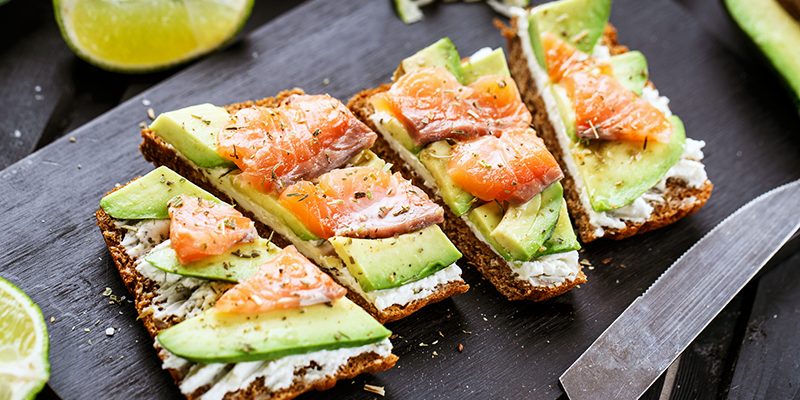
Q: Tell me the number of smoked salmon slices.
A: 8